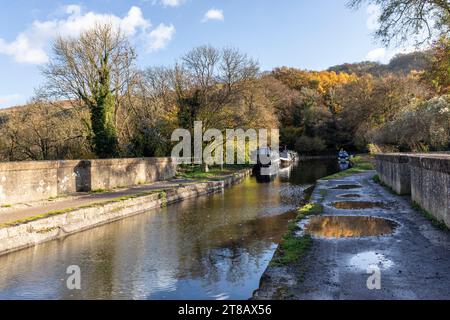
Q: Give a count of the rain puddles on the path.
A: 5